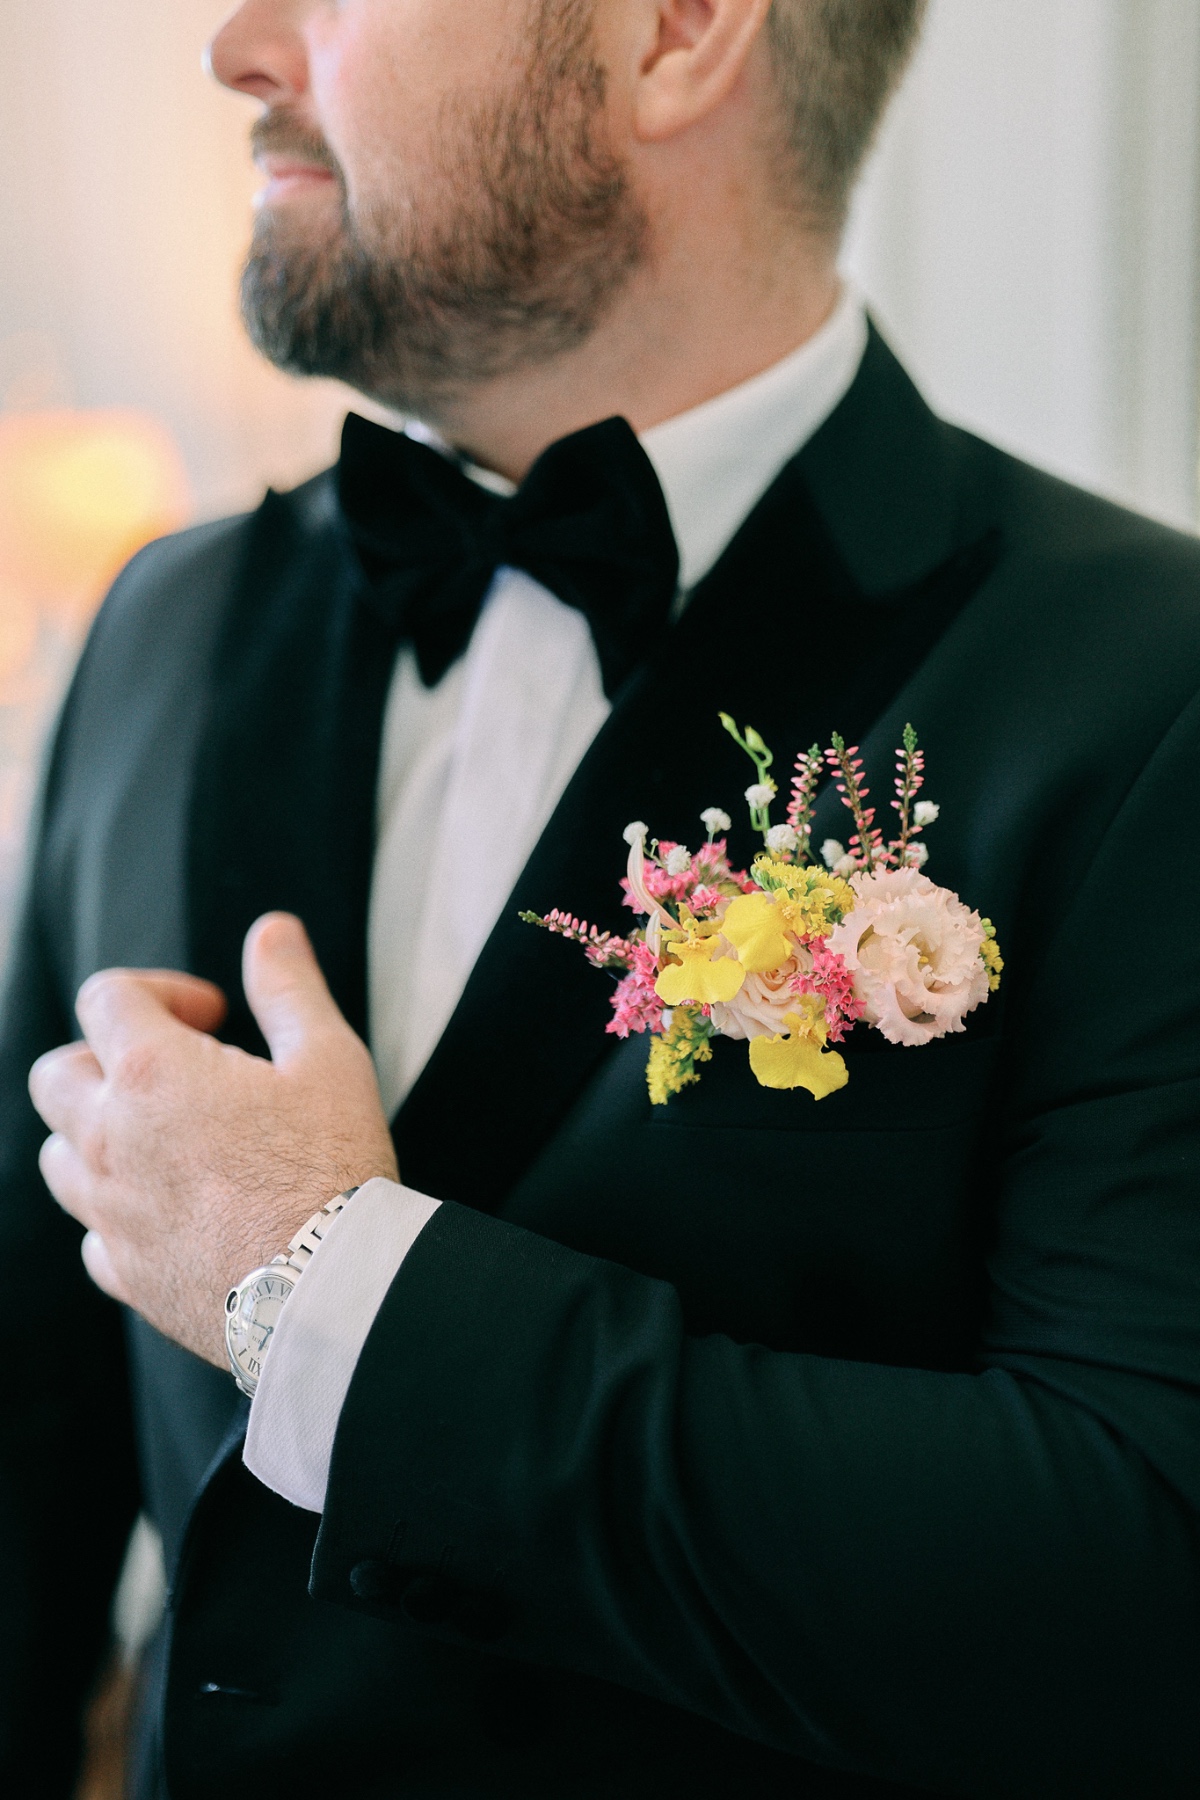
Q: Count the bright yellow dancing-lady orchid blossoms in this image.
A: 3